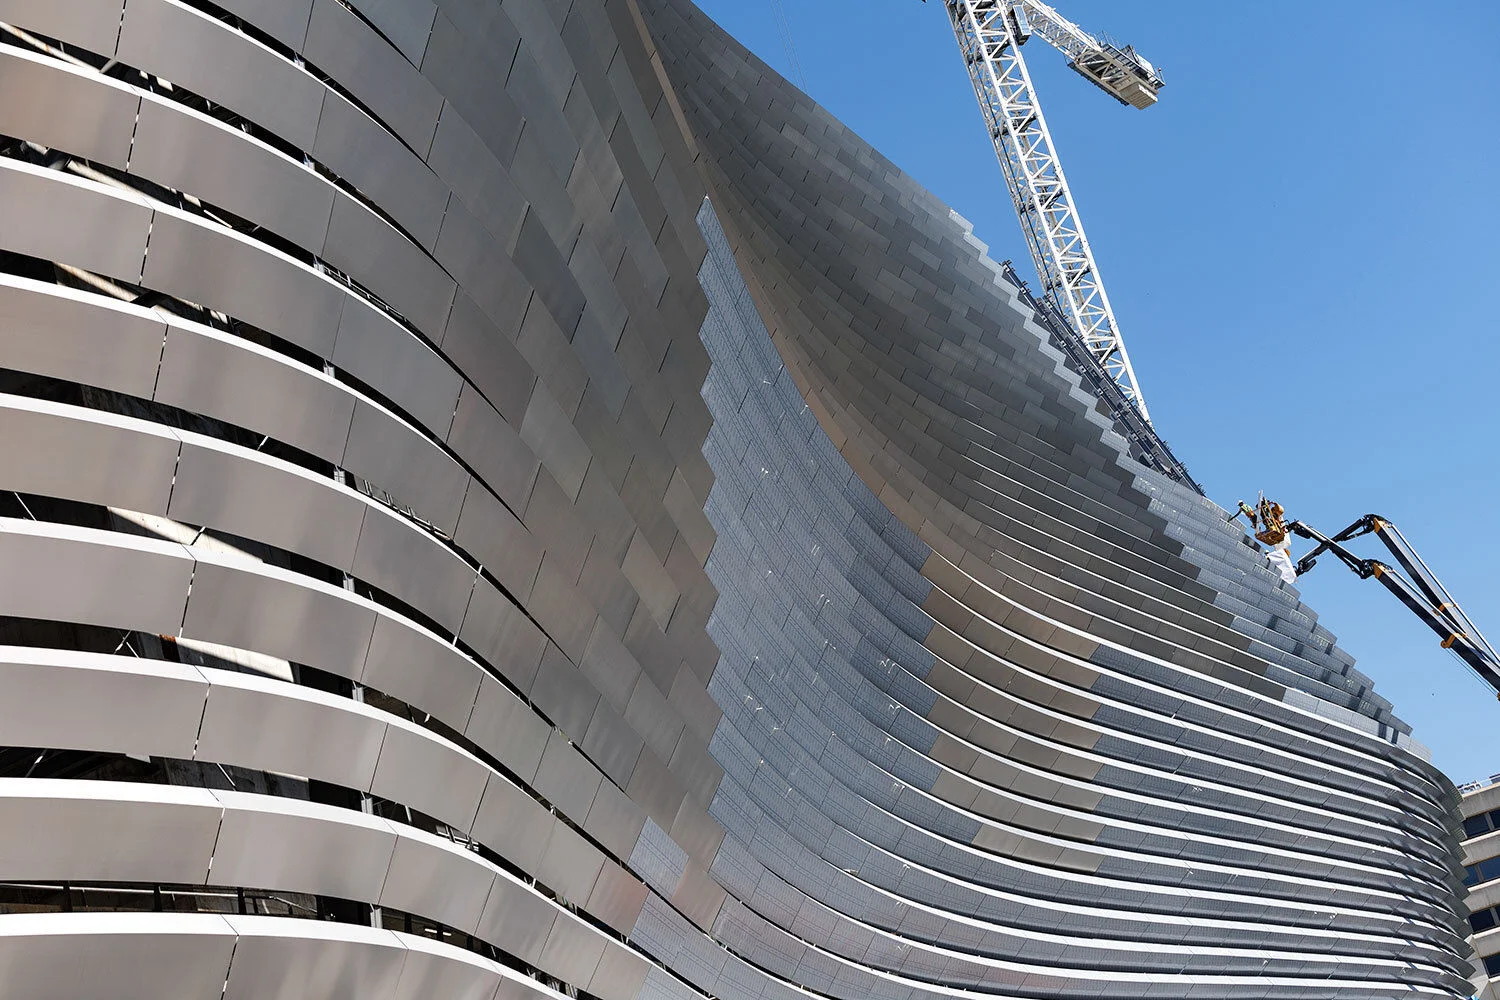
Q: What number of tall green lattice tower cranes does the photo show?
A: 0